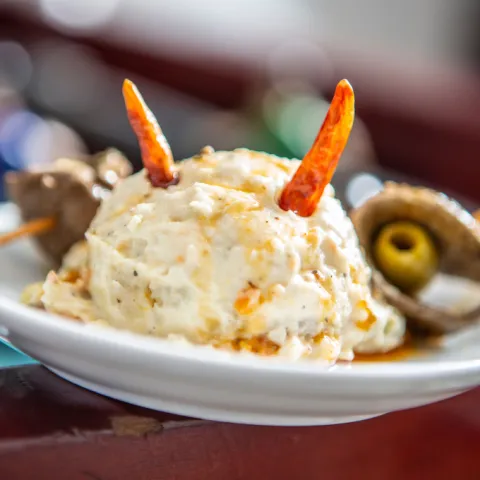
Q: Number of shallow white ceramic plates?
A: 1